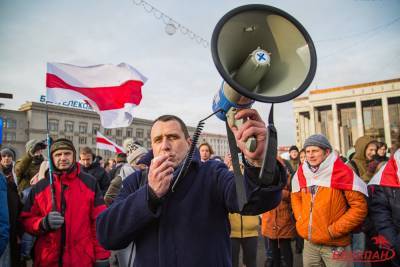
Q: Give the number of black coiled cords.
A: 1